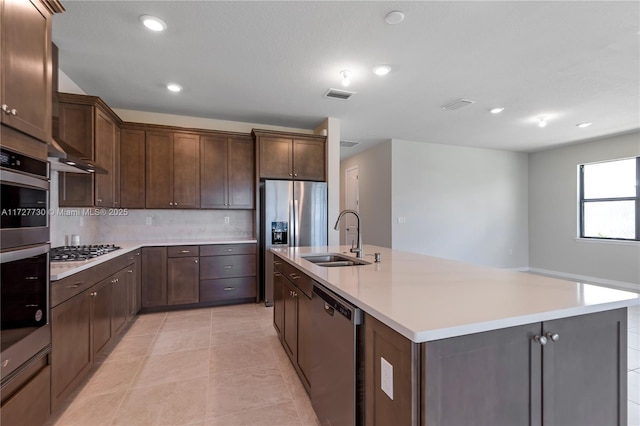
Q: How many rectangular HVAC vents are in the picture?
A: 3